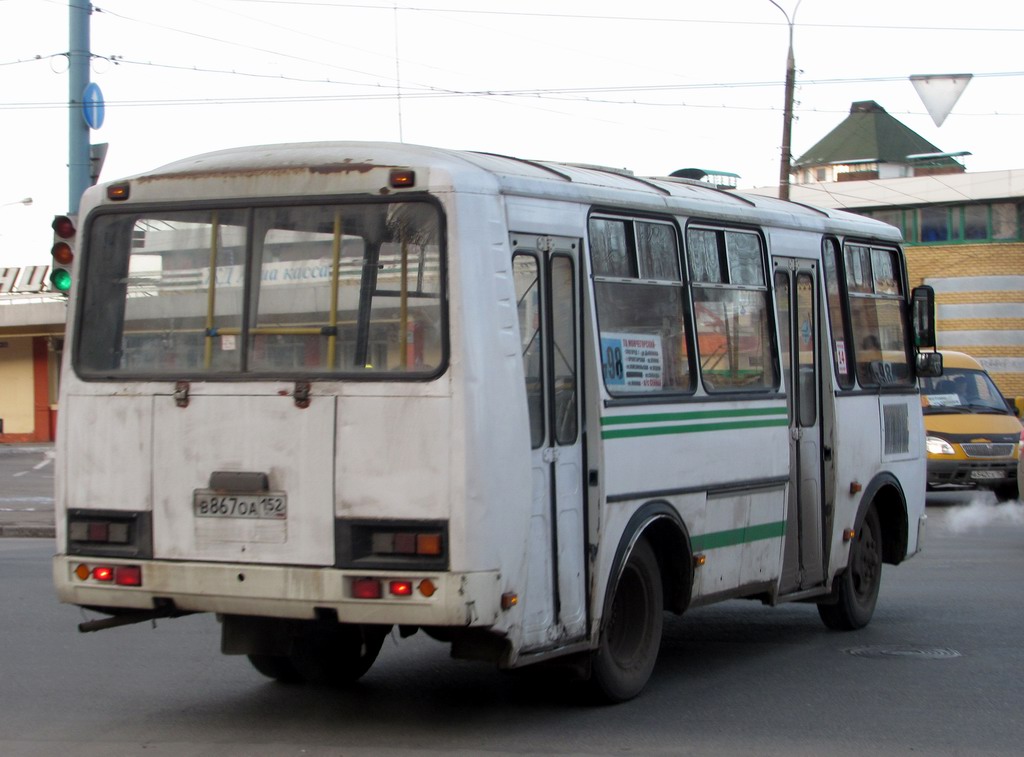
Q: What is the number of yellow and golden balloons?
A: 0